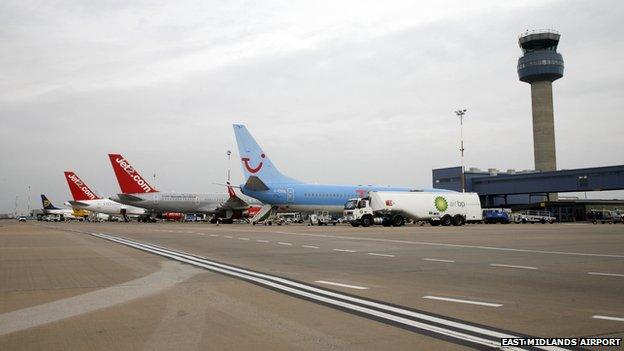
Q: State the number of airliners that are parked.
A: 4